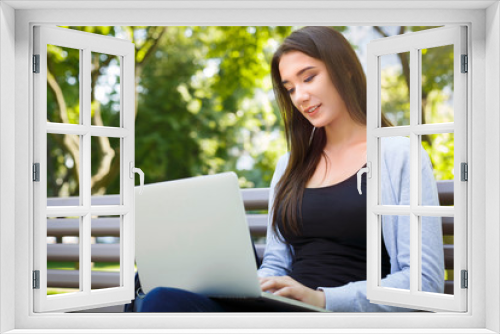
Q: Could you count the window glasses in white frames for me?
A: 12